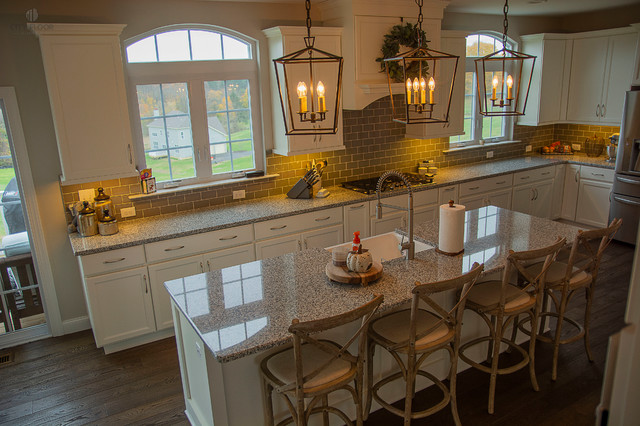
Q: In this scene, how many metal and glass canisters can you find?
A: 3